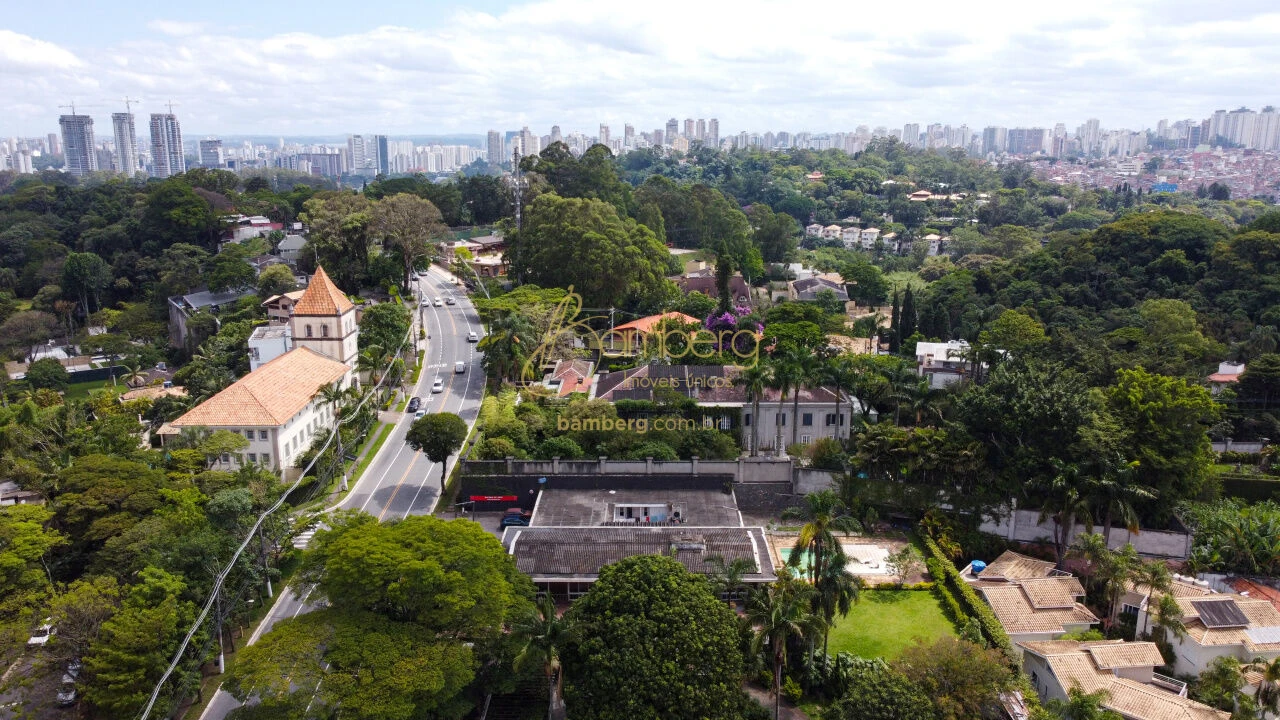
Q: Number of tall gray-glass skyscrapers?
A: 3